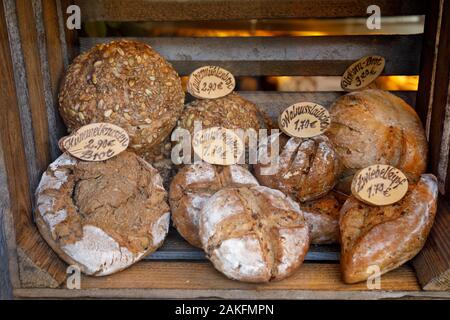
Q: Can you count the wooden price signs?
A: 6